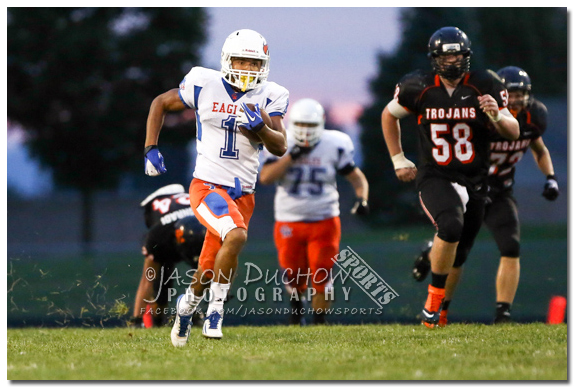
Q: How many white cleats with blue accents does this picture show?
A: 2